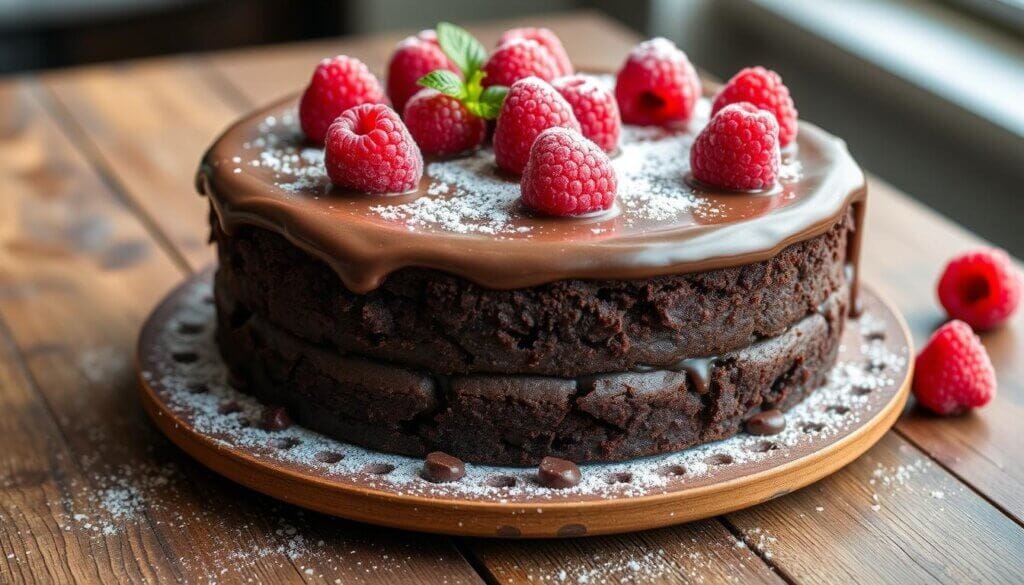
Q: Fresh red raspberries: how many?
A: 14